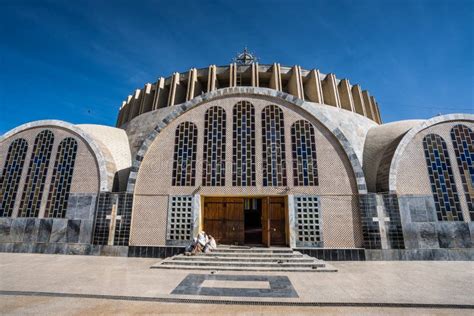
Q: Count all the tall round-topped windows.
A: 10